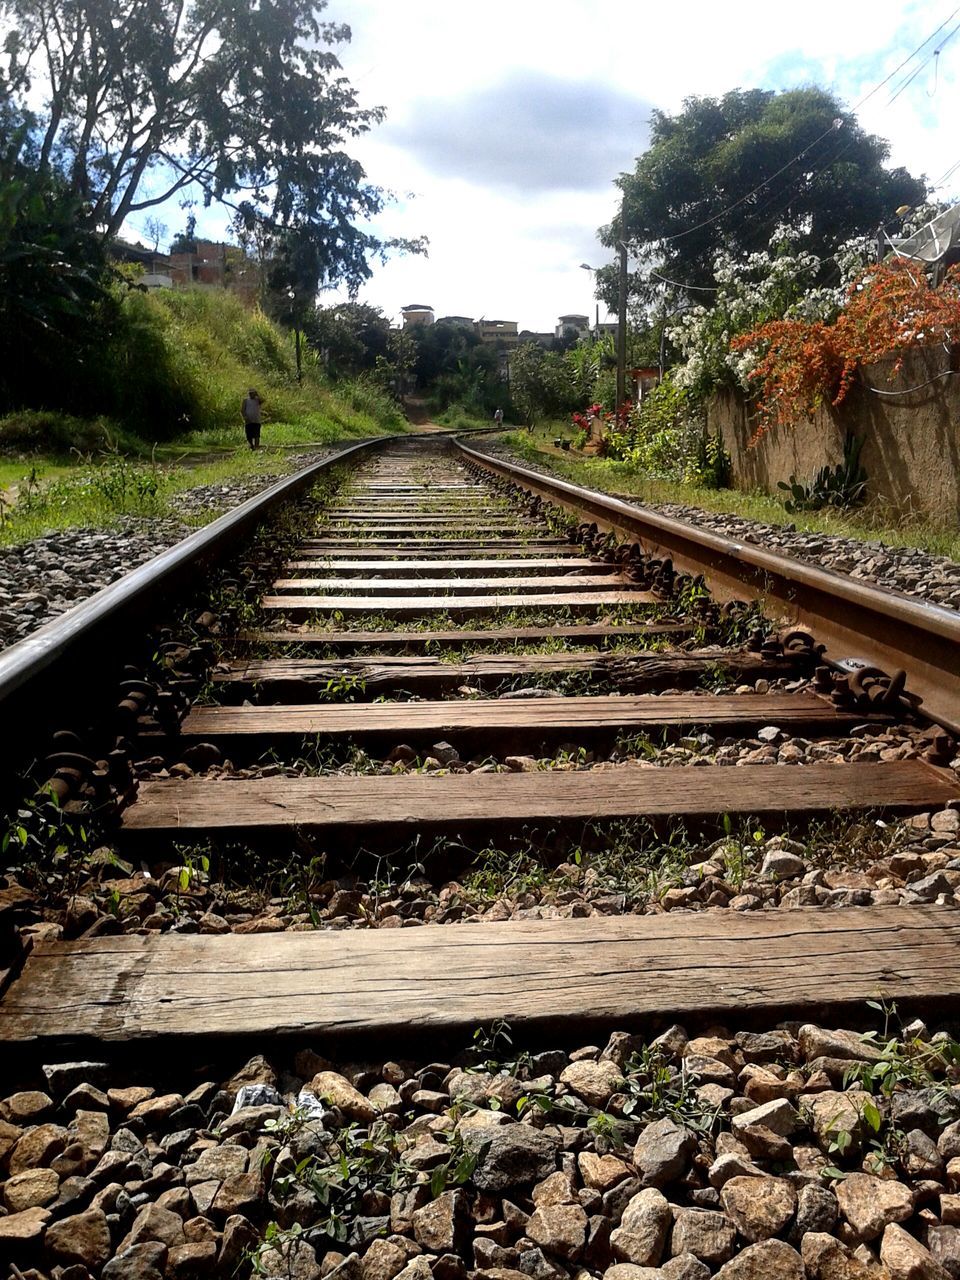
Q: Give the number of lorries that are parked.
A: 0